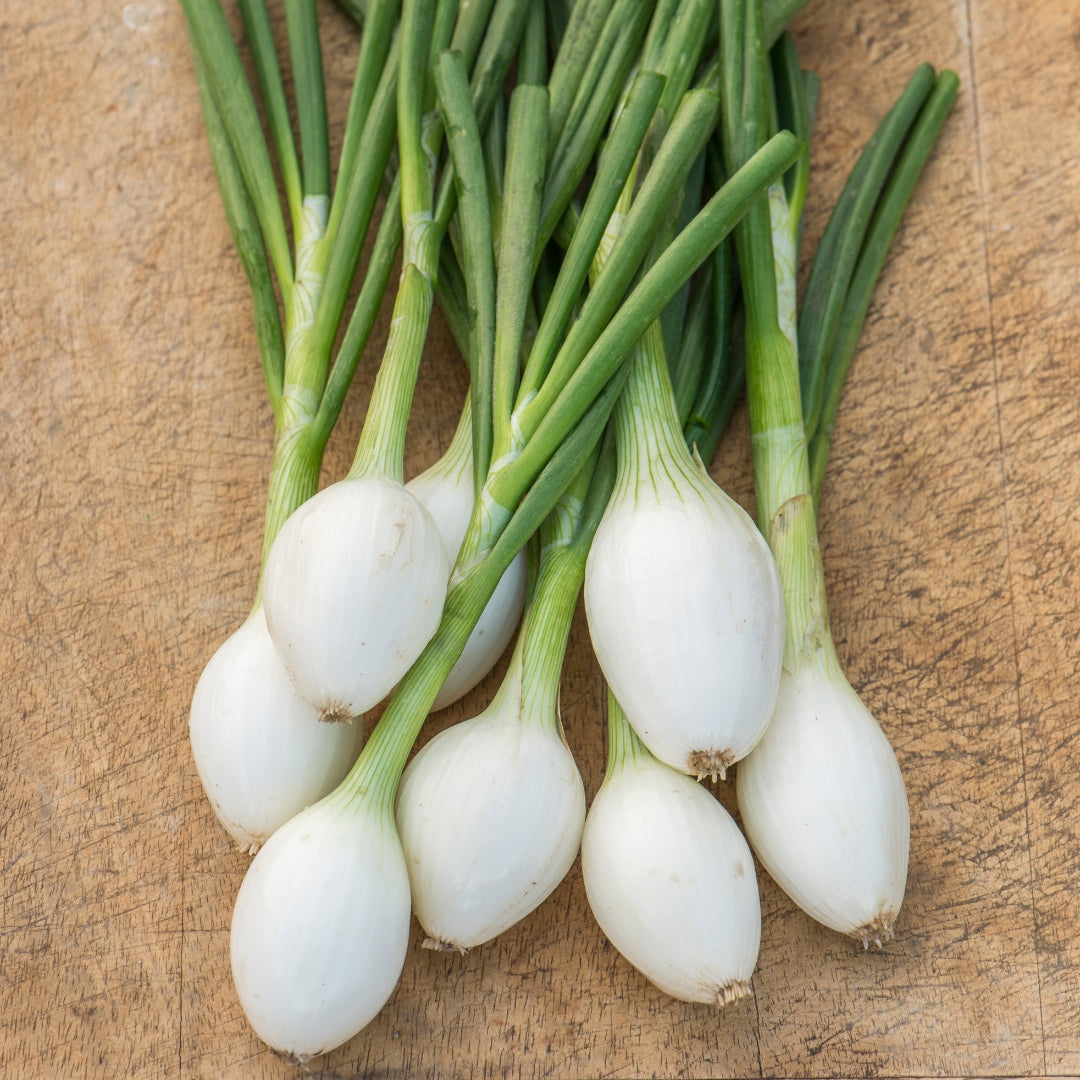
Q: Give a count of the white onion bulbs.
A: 8